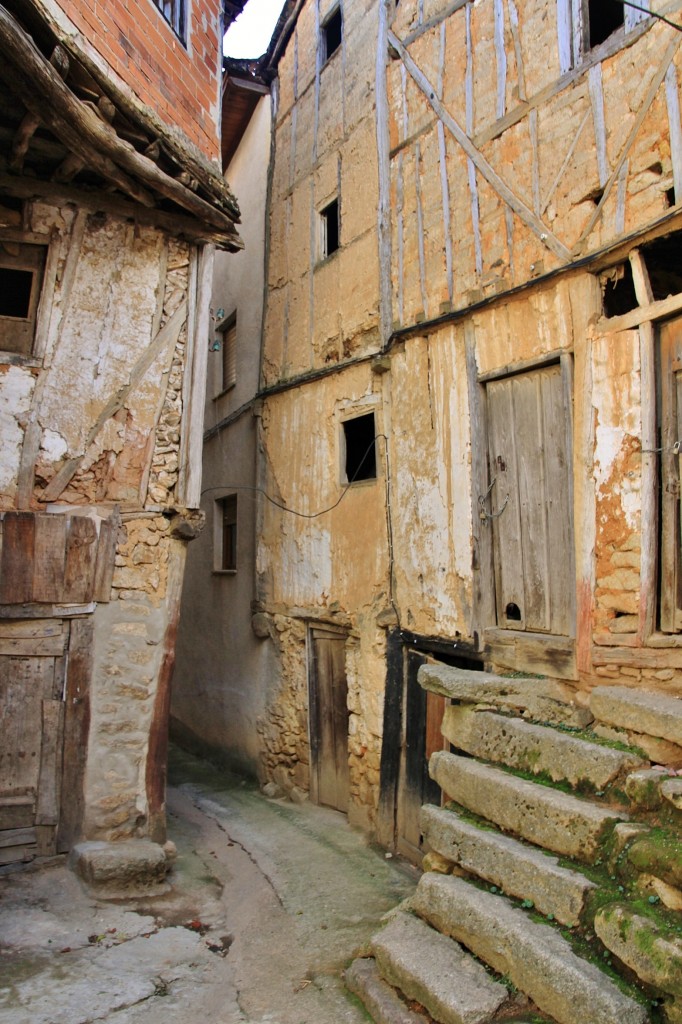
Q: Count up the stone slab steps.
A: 7